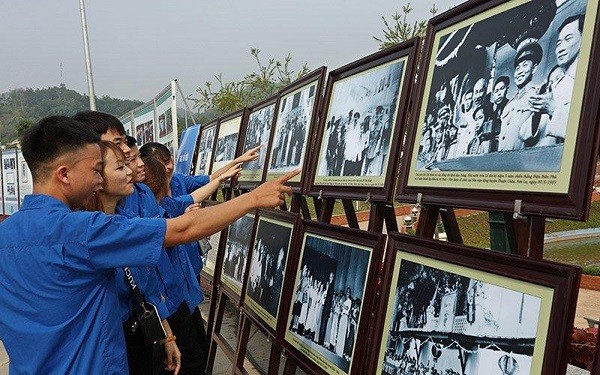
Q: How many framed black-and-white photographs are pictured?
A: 11